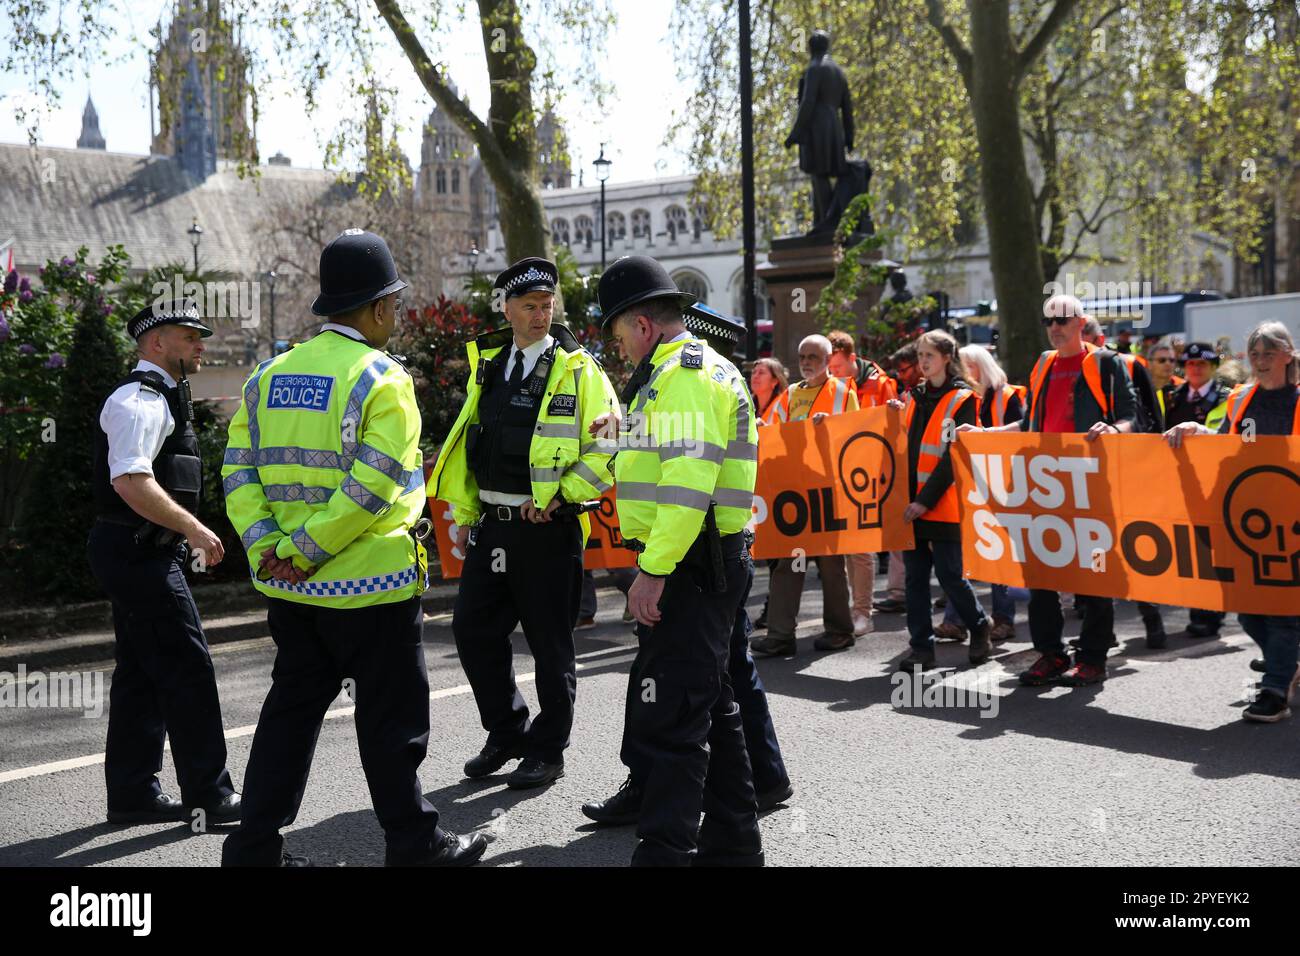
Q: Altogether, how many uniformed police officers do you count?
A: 6